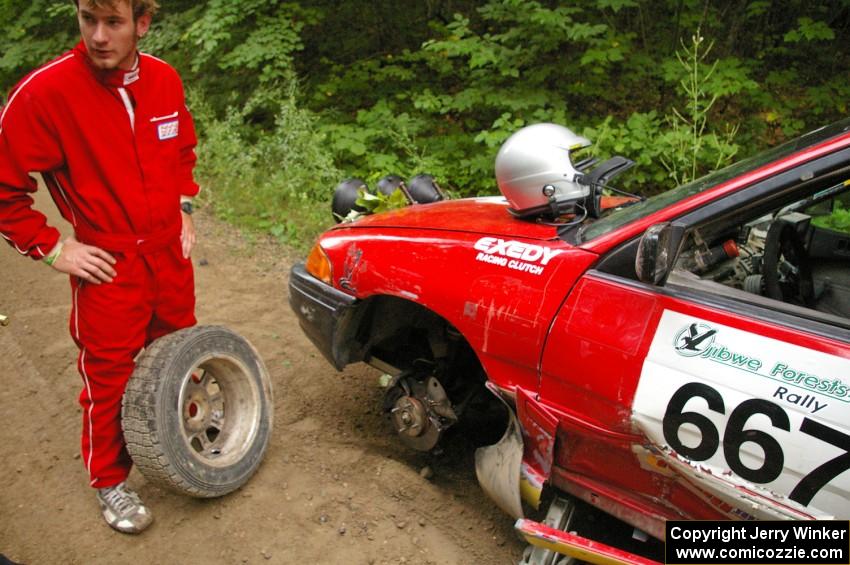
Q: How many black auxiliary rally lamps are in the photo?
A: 3